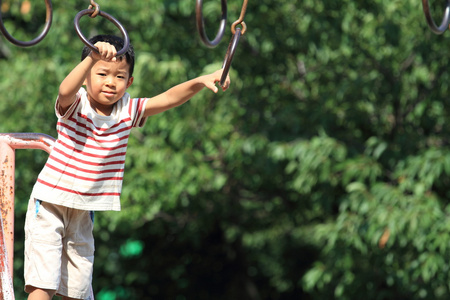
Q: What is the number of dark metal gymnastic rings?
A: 5